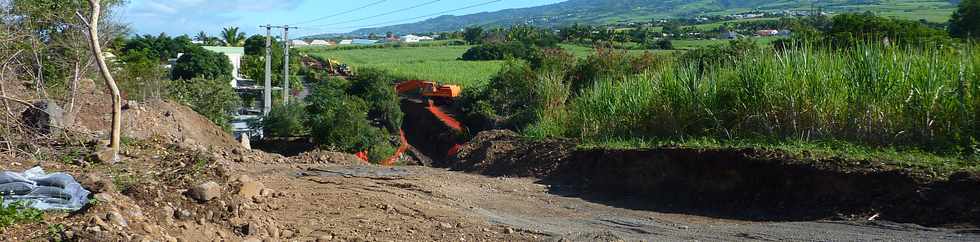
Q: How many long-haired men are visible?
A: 0